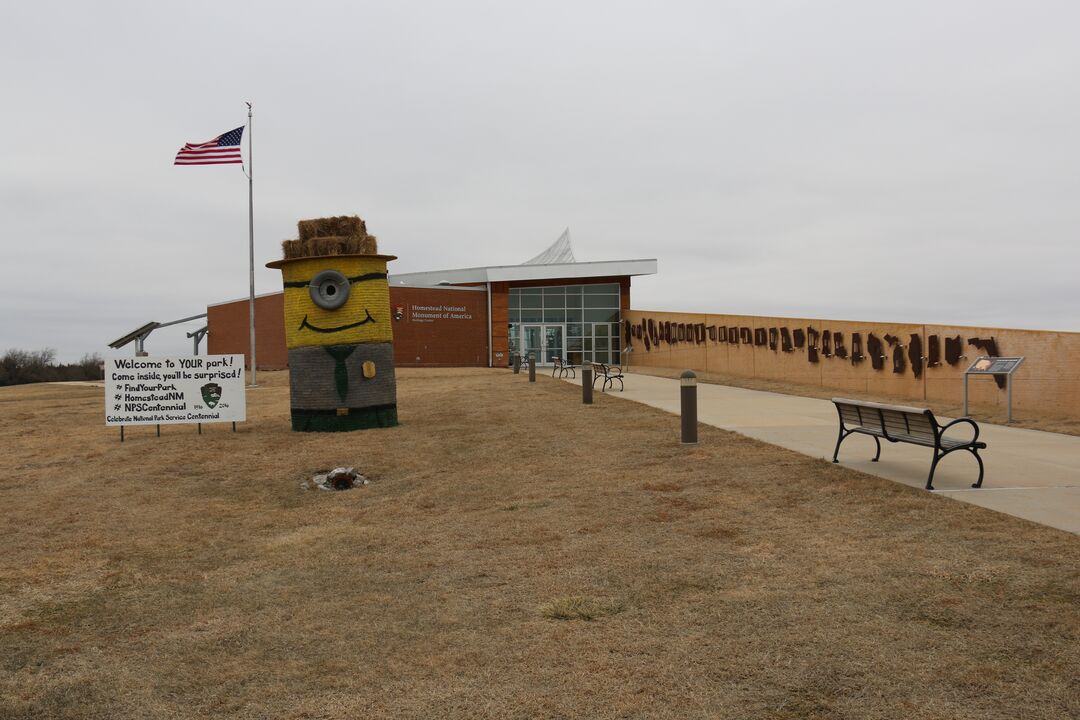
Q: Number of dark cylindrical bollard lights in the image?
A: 4